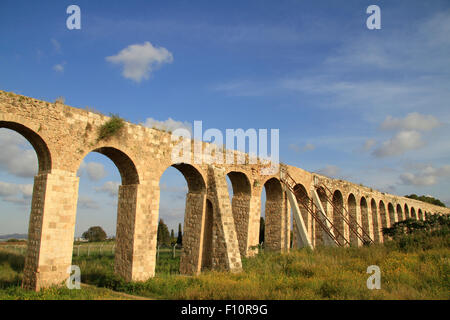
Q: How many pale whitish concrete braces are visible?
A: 2